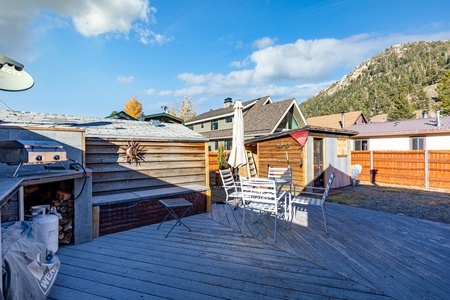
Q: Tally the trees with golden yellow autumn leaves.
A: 2